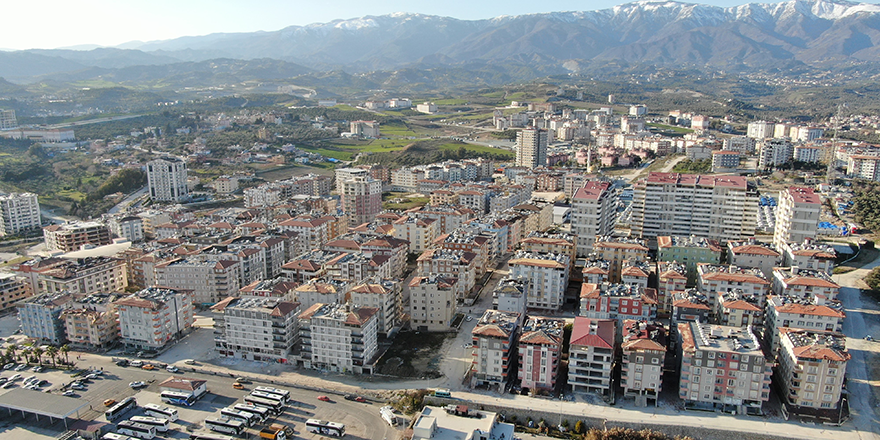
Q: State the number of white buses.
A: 14